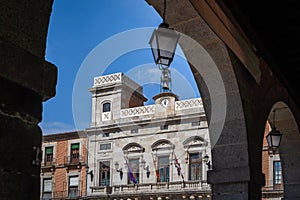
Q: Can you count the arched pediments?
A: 3